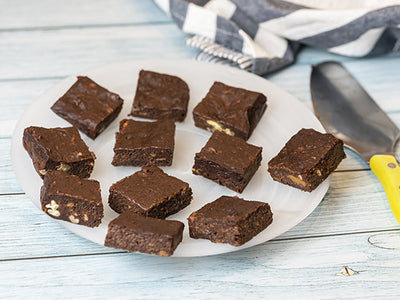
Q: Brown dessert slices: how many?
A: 11